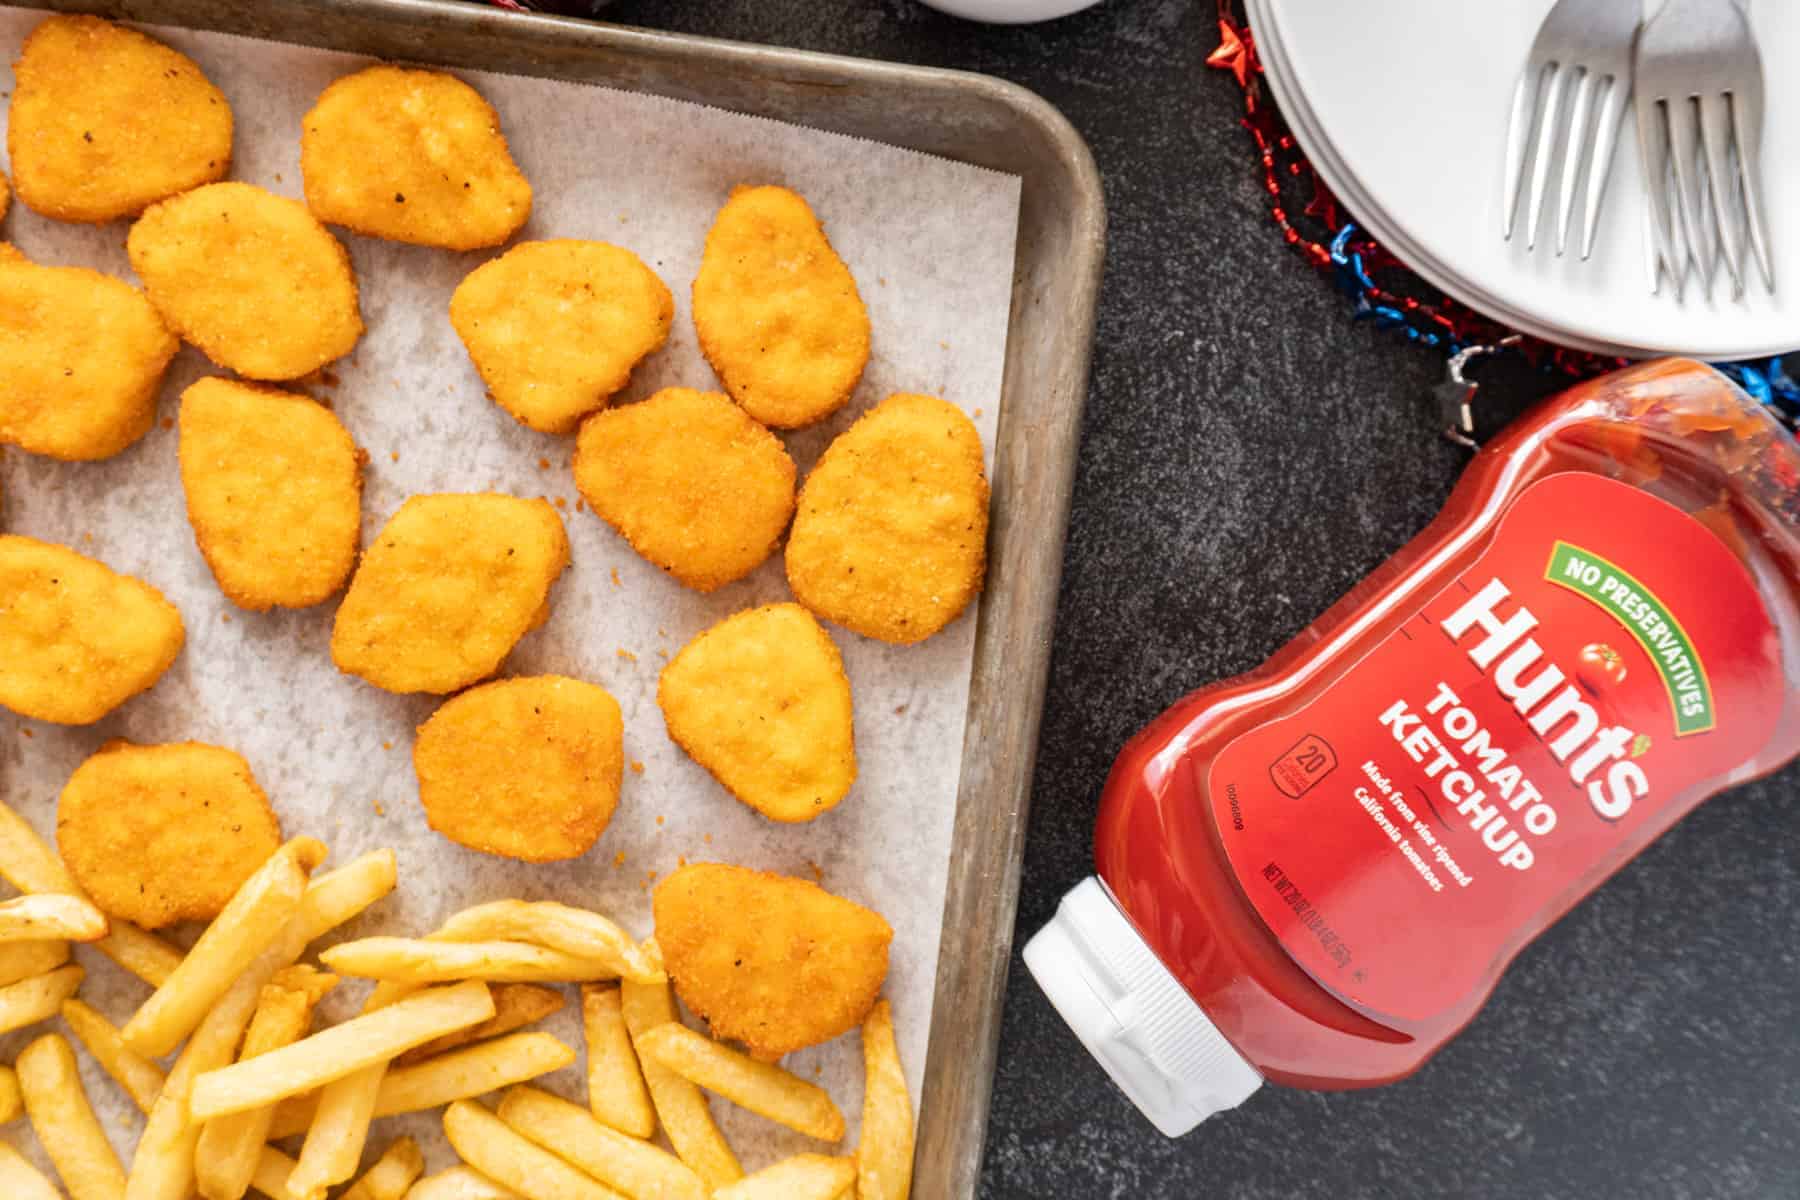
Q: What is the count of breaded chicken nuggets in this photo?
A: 15